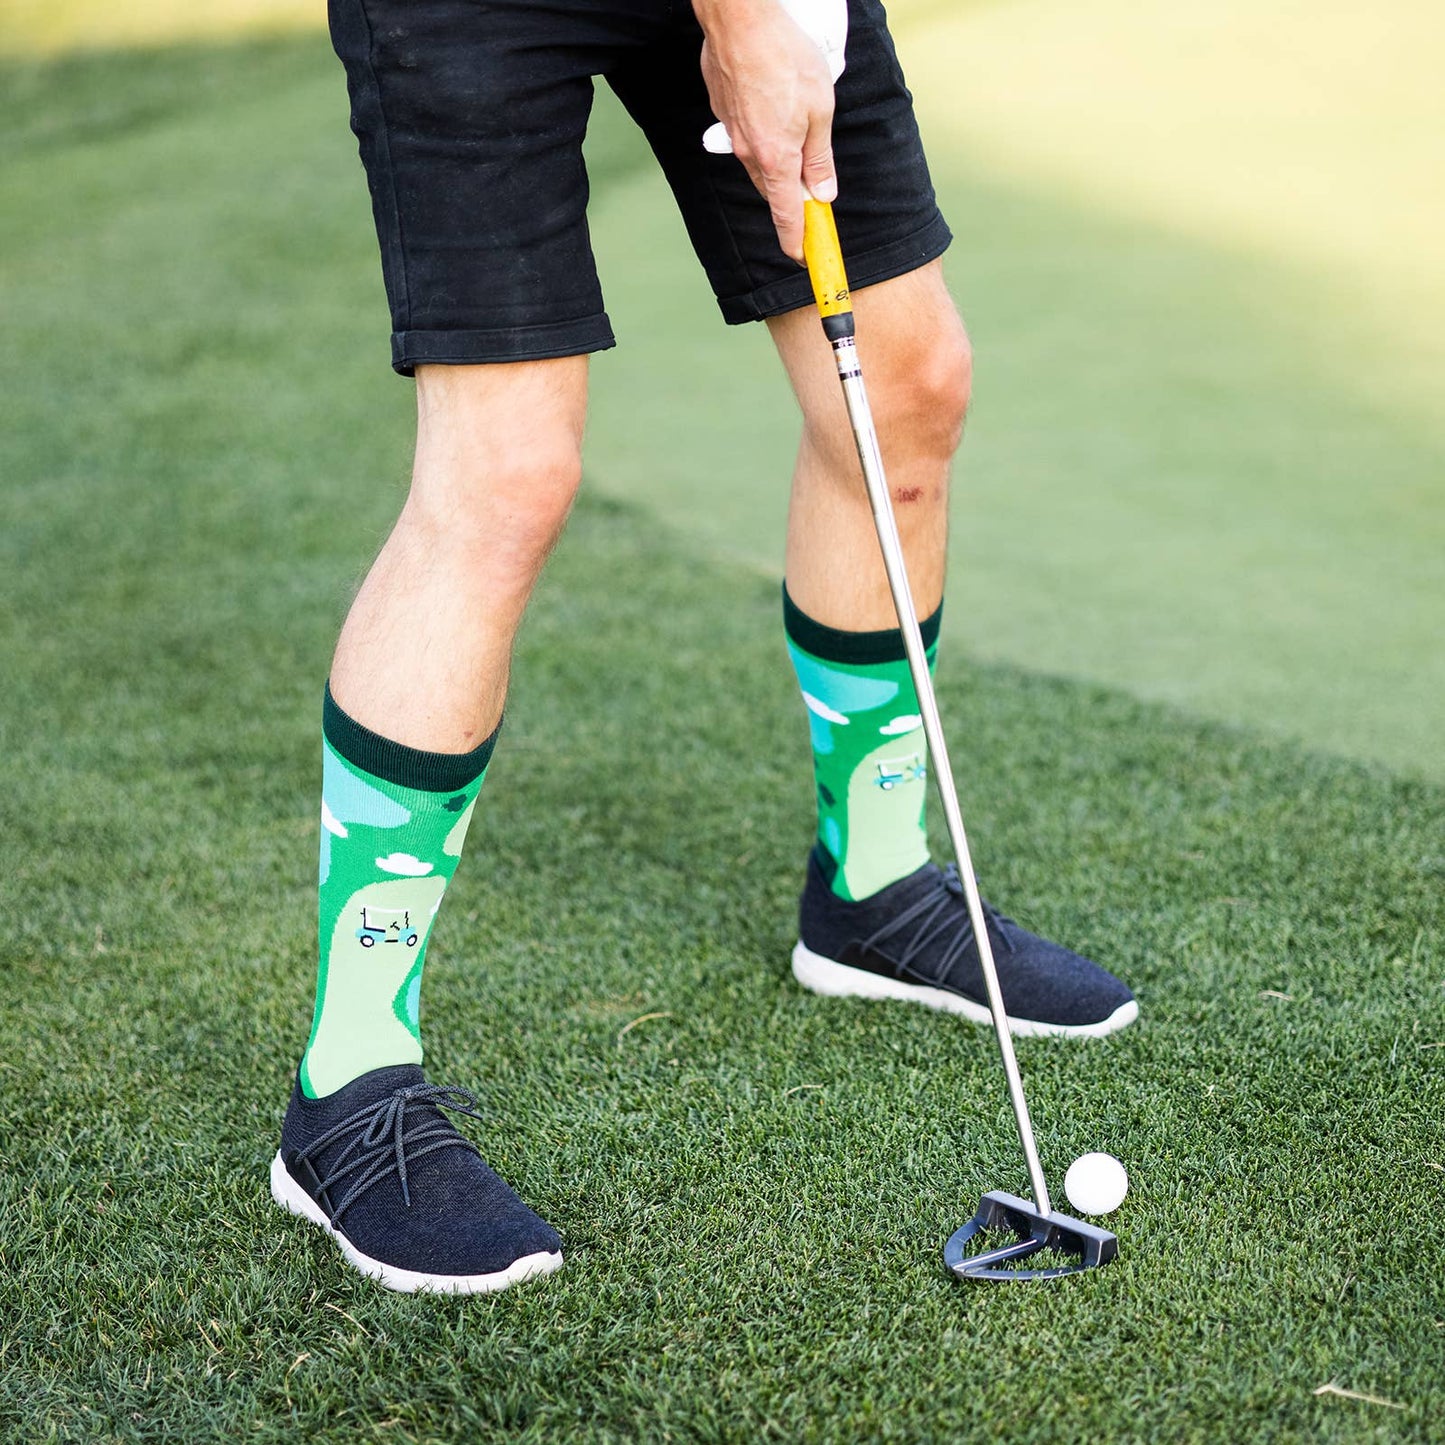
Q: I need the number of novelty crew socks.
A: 2